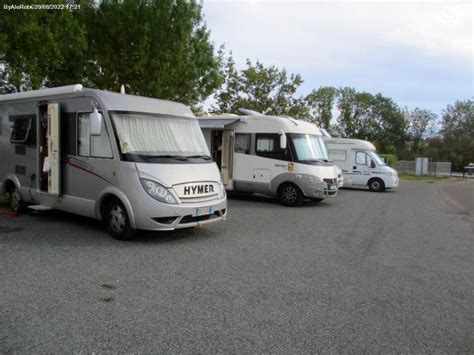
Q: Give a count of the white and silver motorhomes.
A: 3